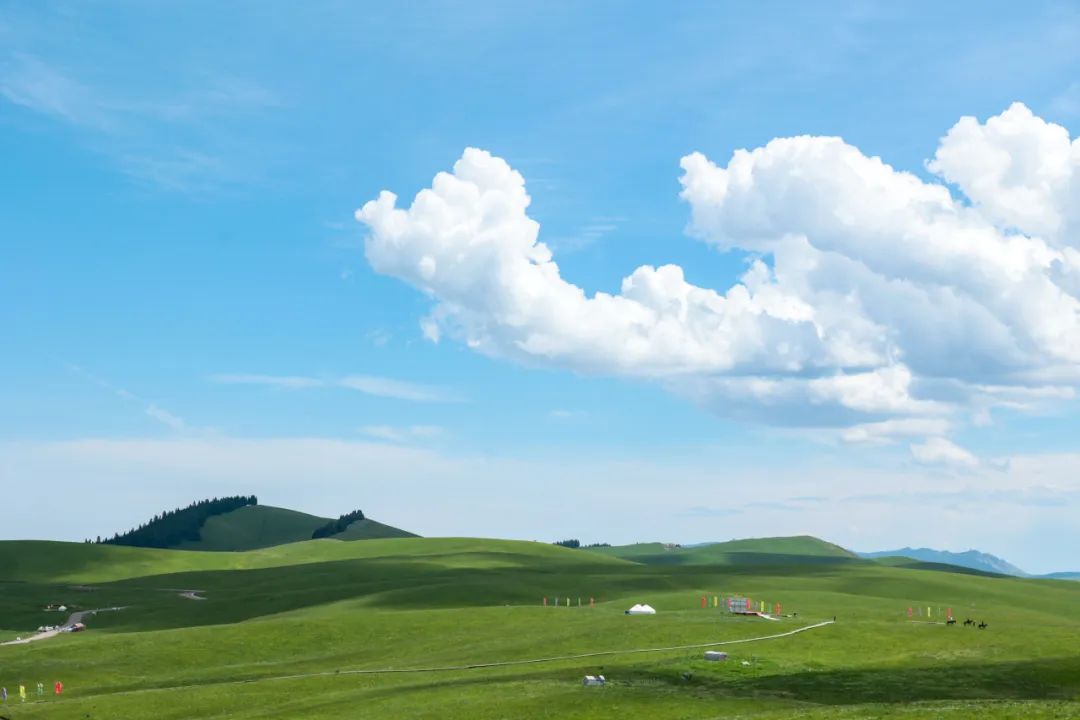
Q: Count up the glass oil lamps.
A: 0